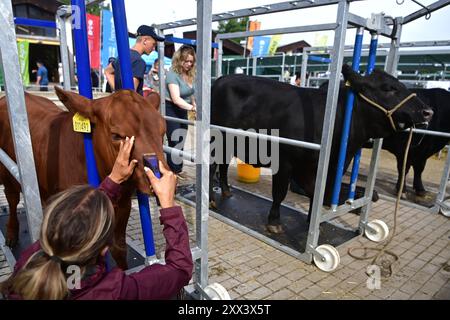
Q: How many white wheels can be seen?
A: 4